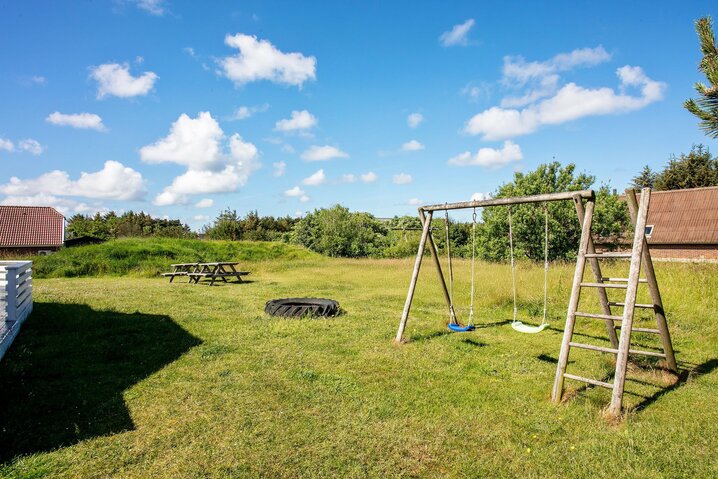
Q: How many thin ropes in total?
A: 4